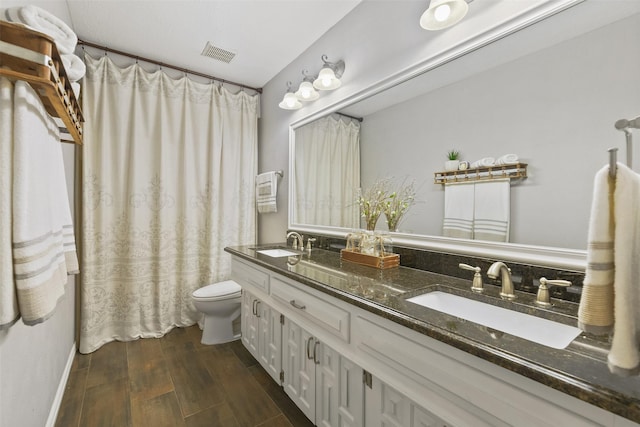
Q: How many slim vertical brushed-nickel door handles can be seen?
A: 4